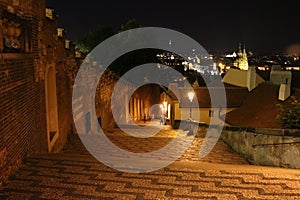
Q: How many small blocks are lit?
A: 4